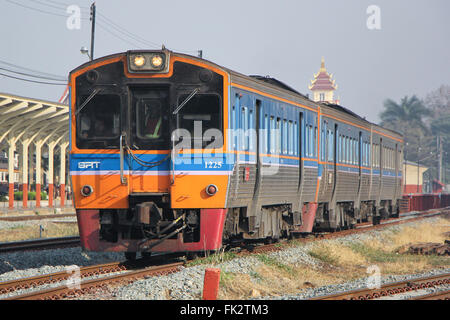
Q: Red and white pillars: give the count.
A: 5